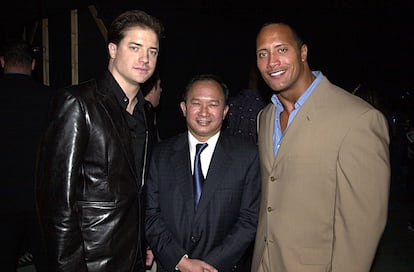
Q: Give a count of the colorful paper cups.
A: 0